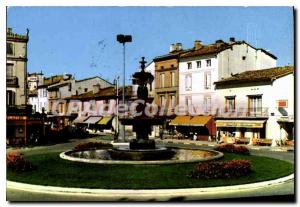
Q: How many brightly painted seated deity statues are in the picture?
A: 0